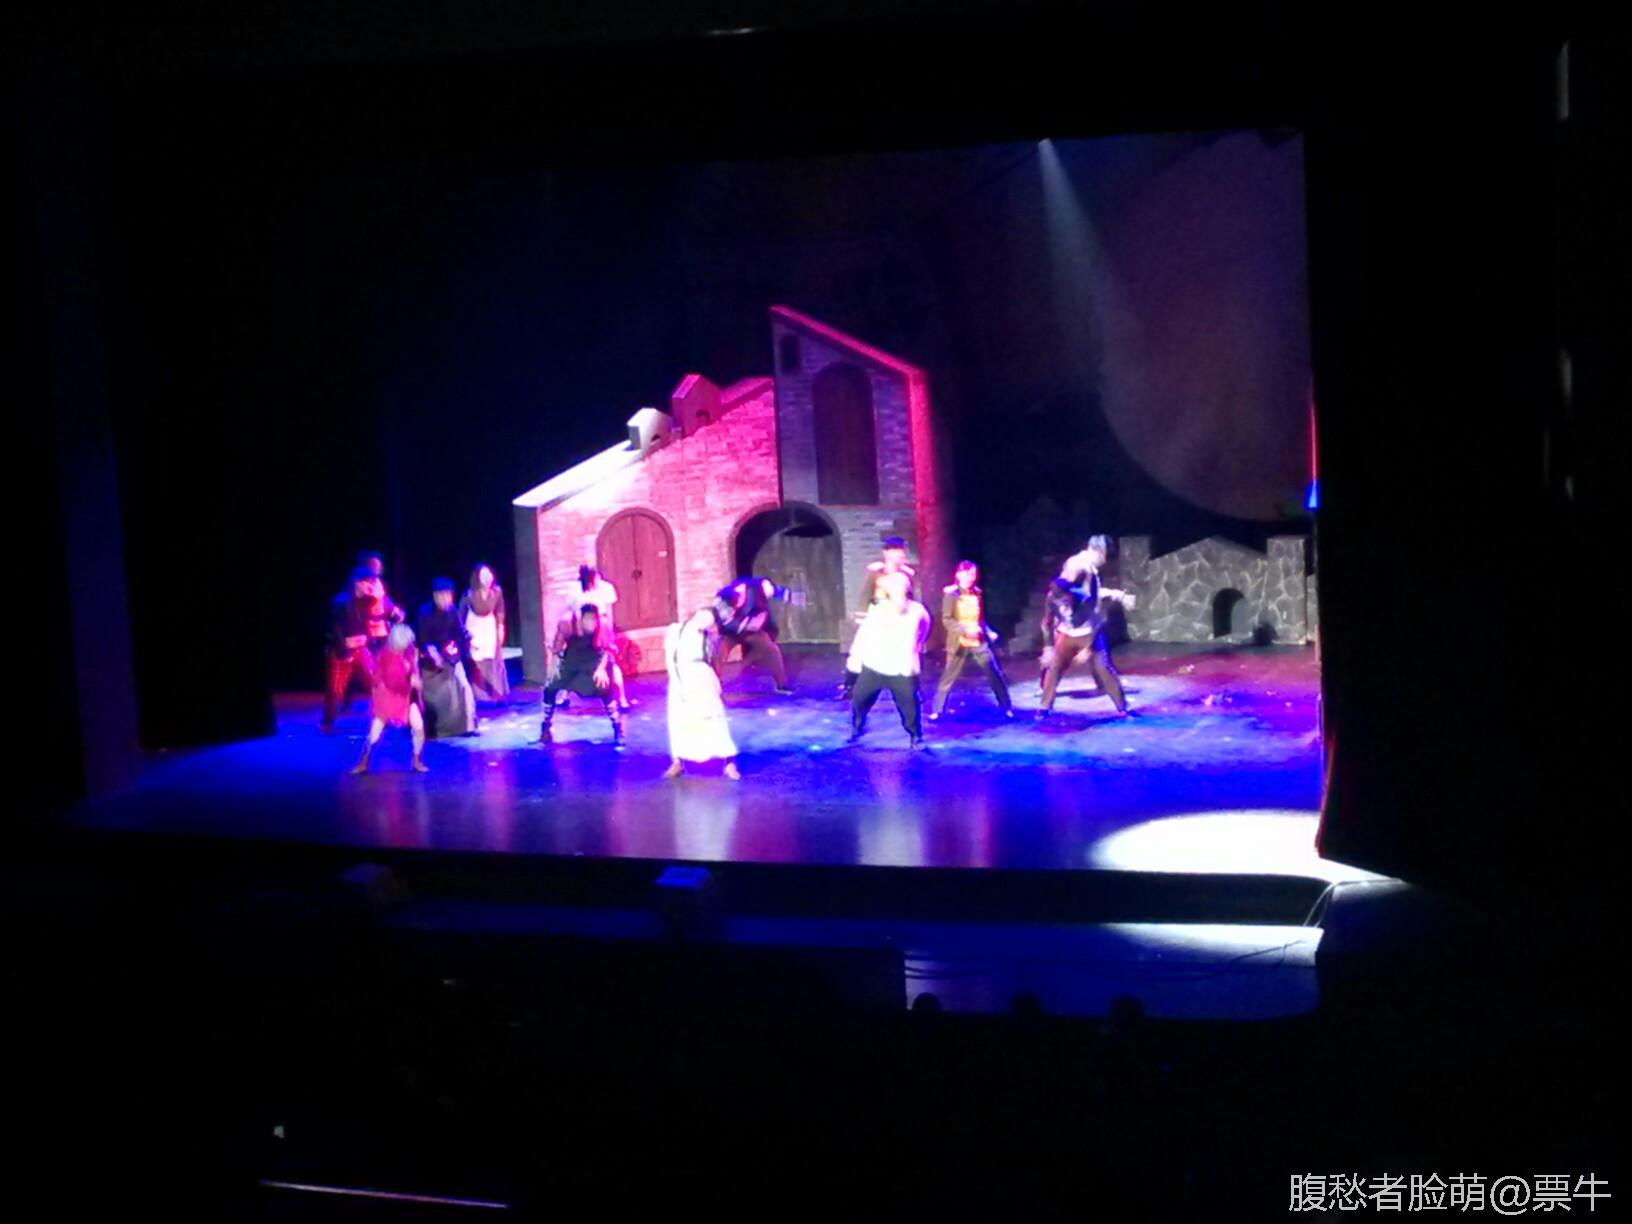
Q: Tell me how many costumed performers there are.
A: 14